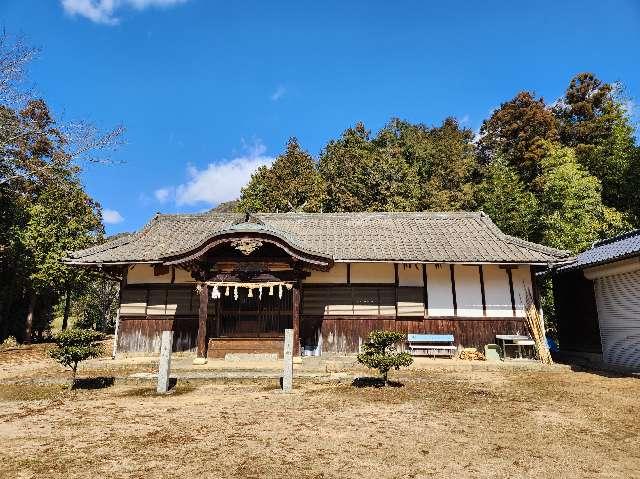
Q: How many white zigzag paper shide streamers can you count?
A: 4